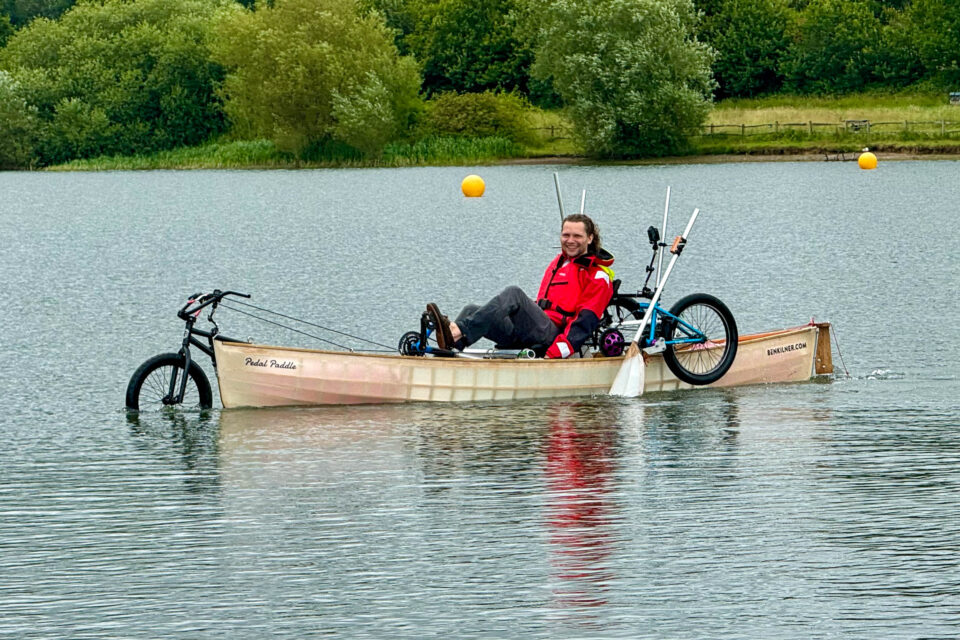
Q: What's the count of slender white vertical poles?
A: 4